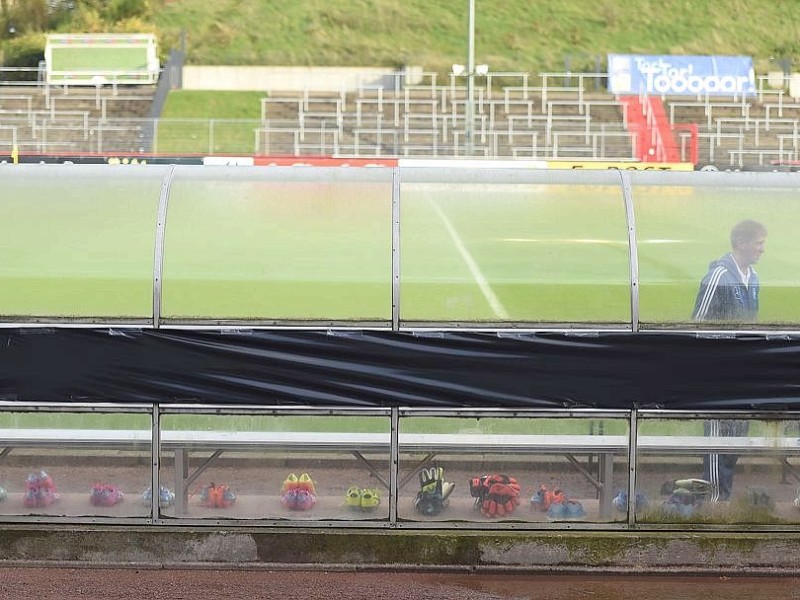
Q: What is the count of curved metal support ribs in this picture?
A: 3